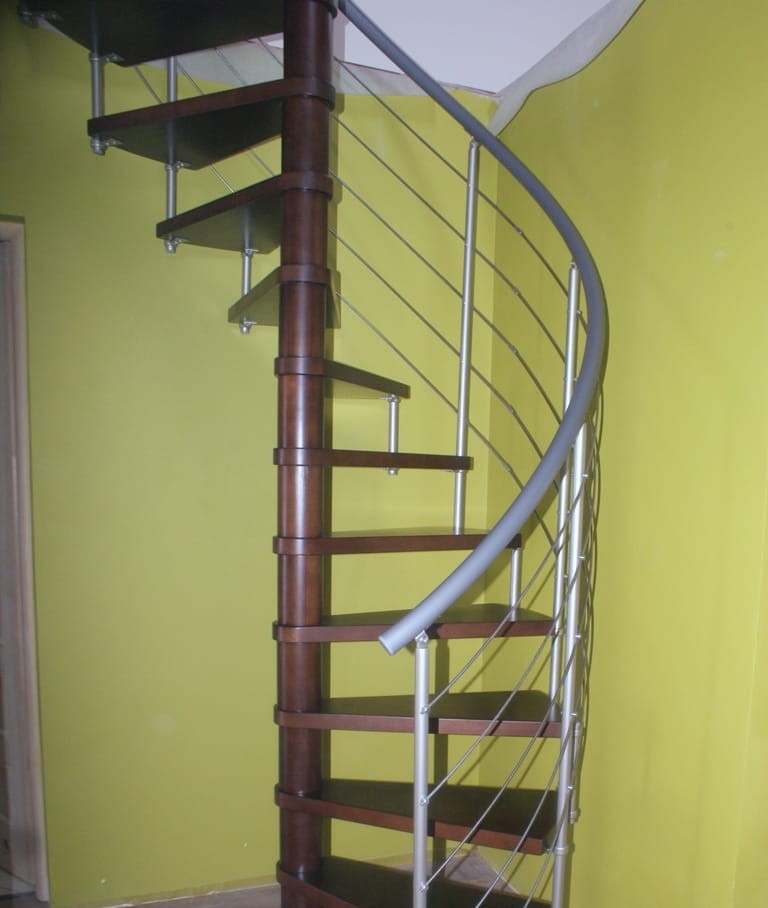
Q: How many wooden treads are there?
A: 11